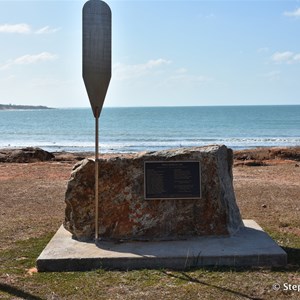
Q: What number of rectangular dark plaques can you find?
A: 1